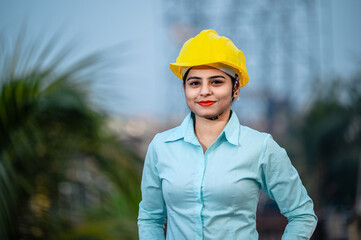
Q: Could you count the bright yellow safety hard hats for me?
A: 1